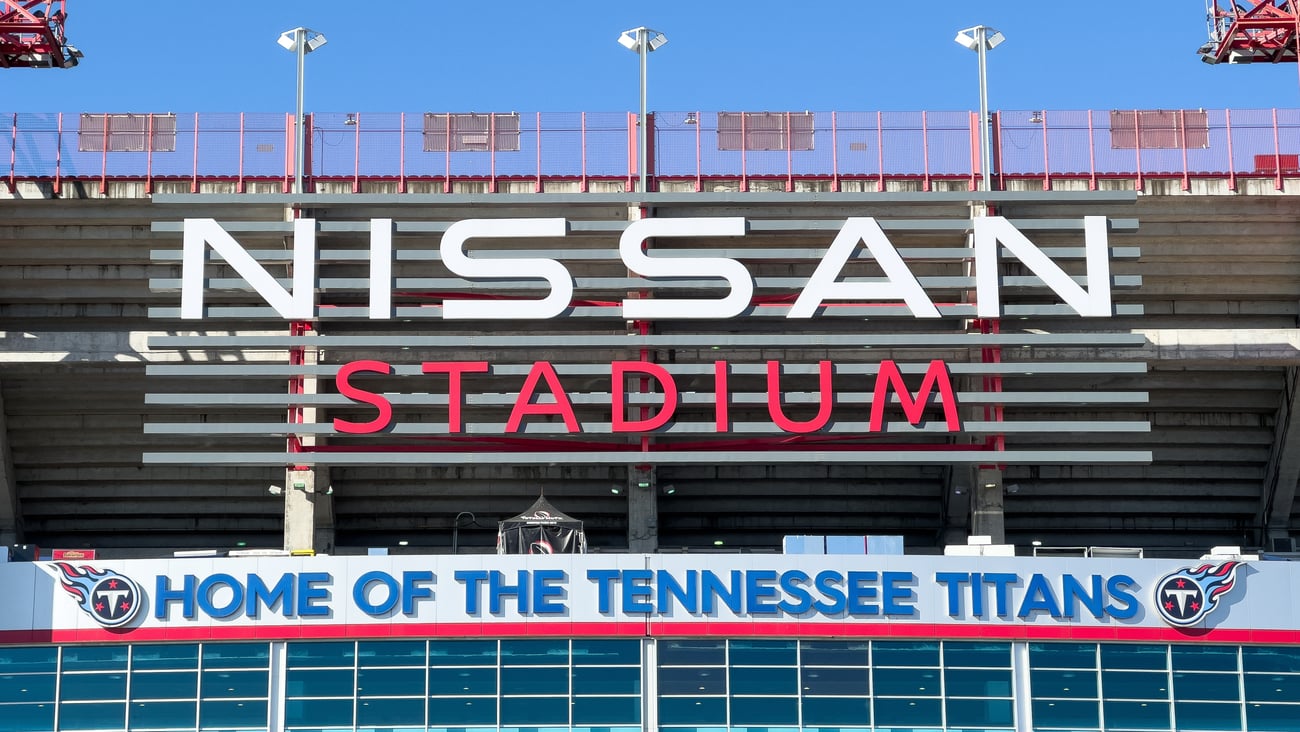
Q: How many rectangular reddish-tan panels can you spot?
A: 4